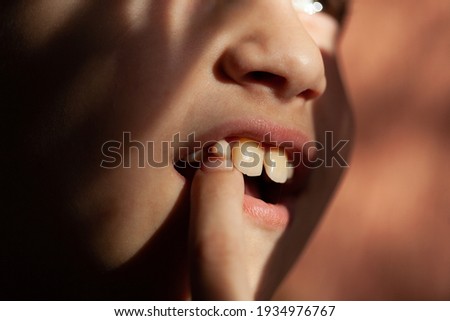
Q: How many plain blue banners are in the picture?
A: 0